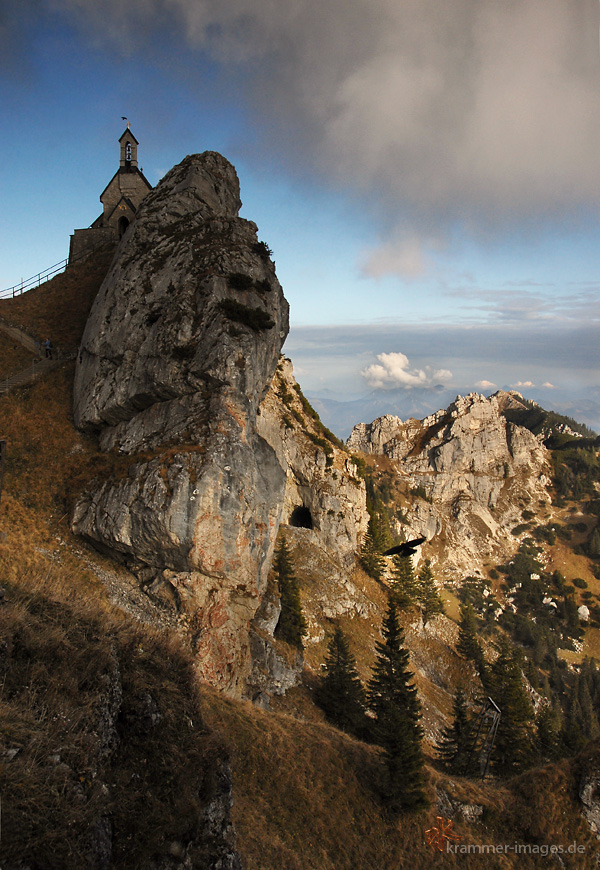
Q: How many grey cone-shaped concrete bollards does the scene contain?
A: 0